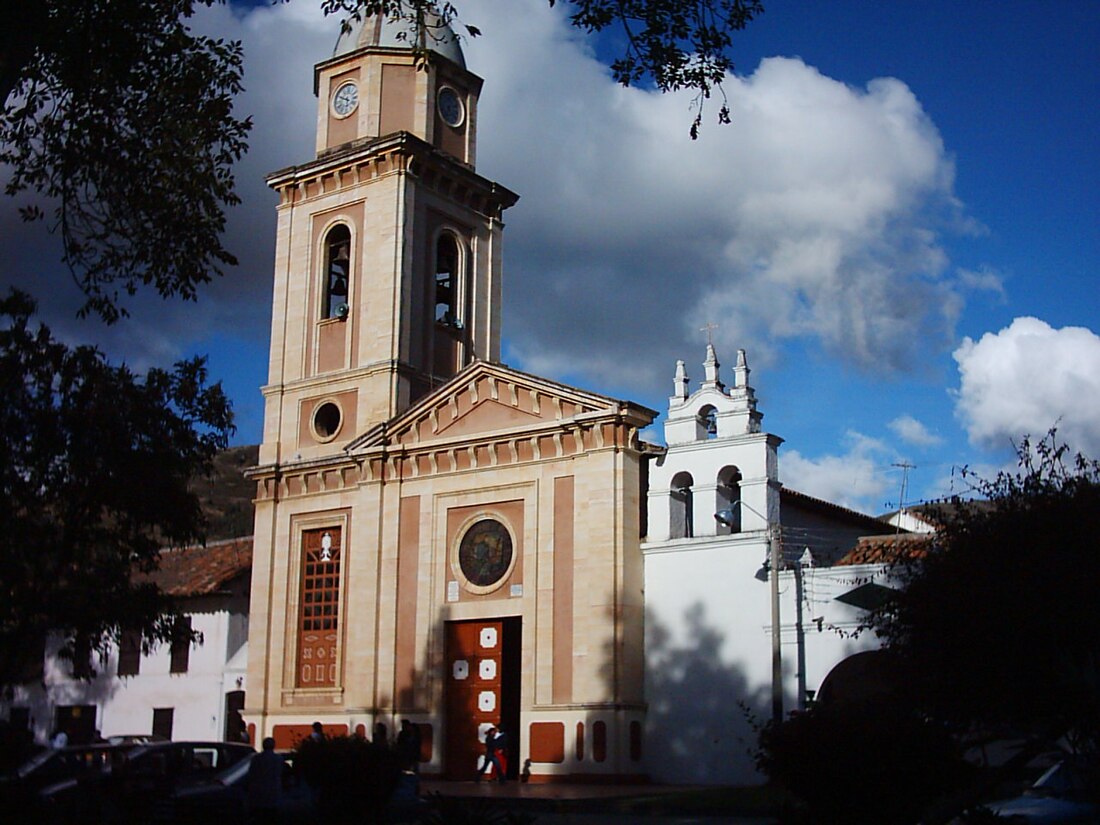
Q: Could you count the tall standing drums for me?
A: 0